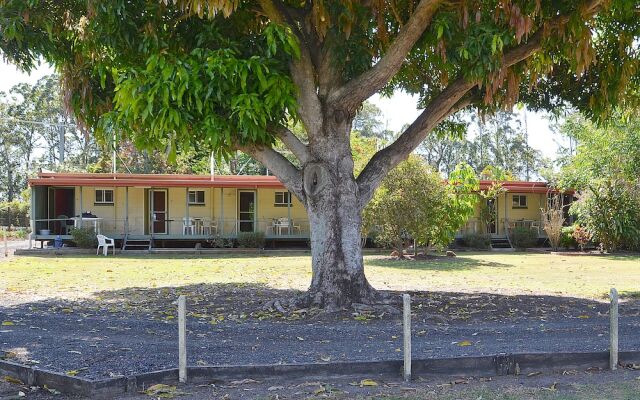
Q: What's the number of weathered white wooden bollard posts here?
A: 3